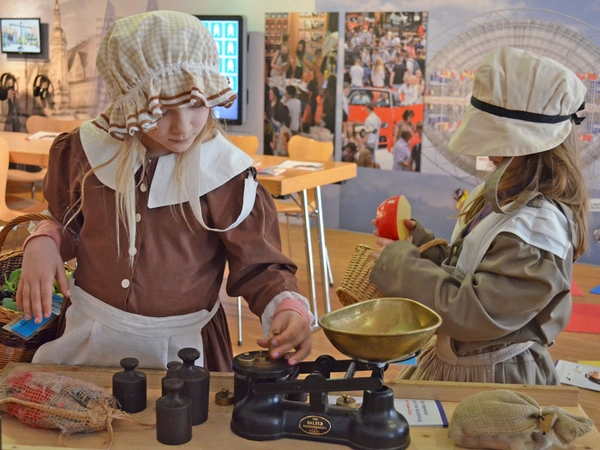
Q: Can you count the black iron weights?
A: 4